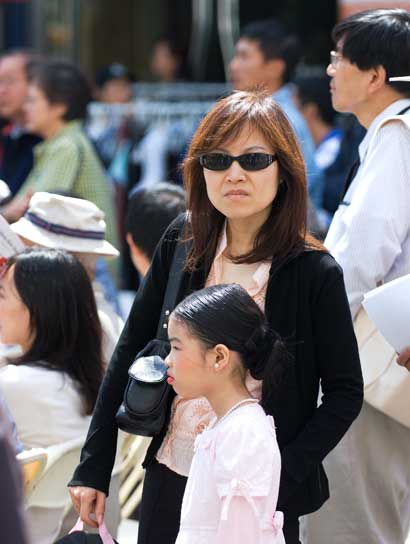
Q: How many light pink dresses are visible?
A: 1